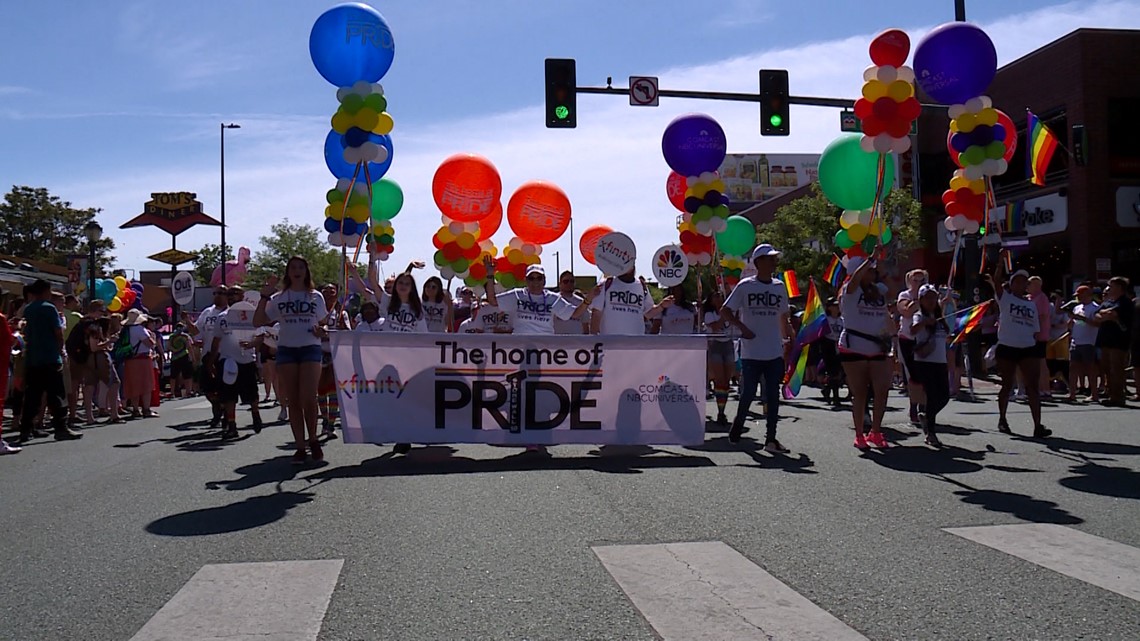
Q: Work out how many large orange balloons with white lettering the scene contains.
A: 2